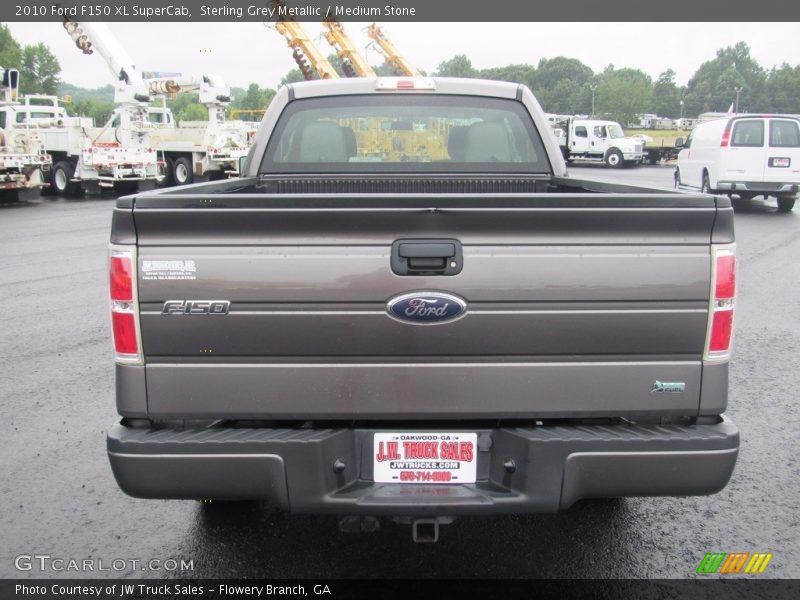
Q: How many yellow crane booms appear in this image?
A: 3